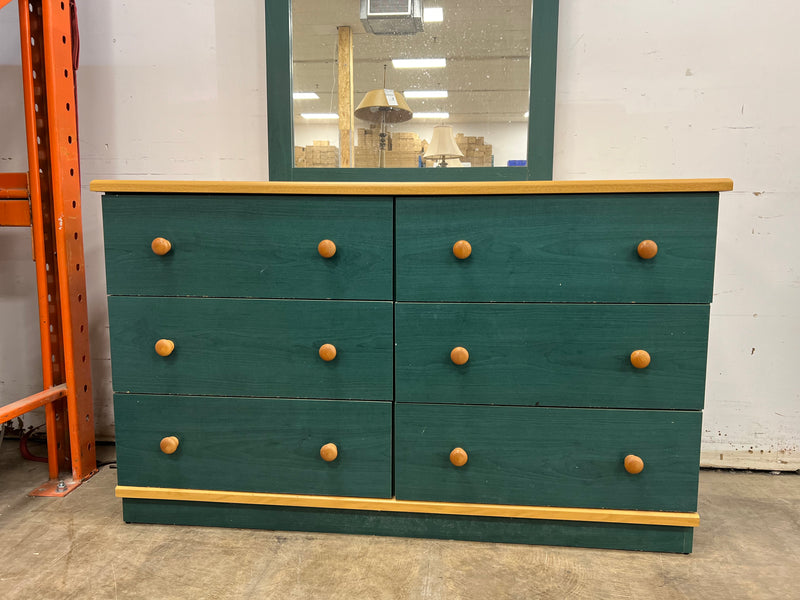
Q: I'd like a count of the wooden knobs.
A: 12